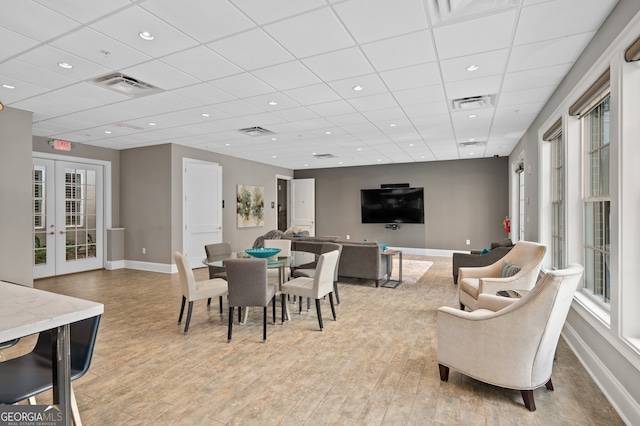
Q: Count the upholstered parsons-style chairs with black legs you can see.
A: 6